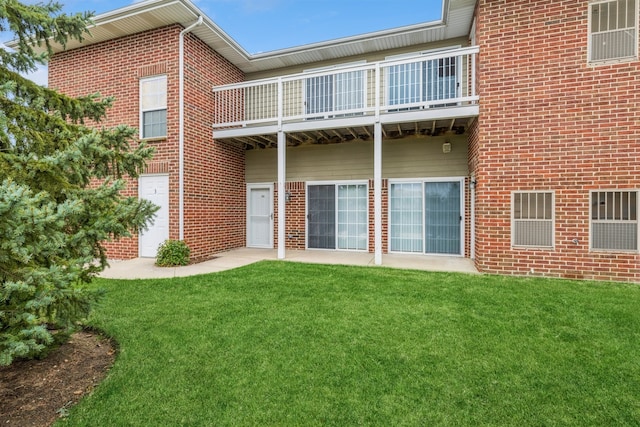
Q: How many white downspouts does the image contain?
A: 1